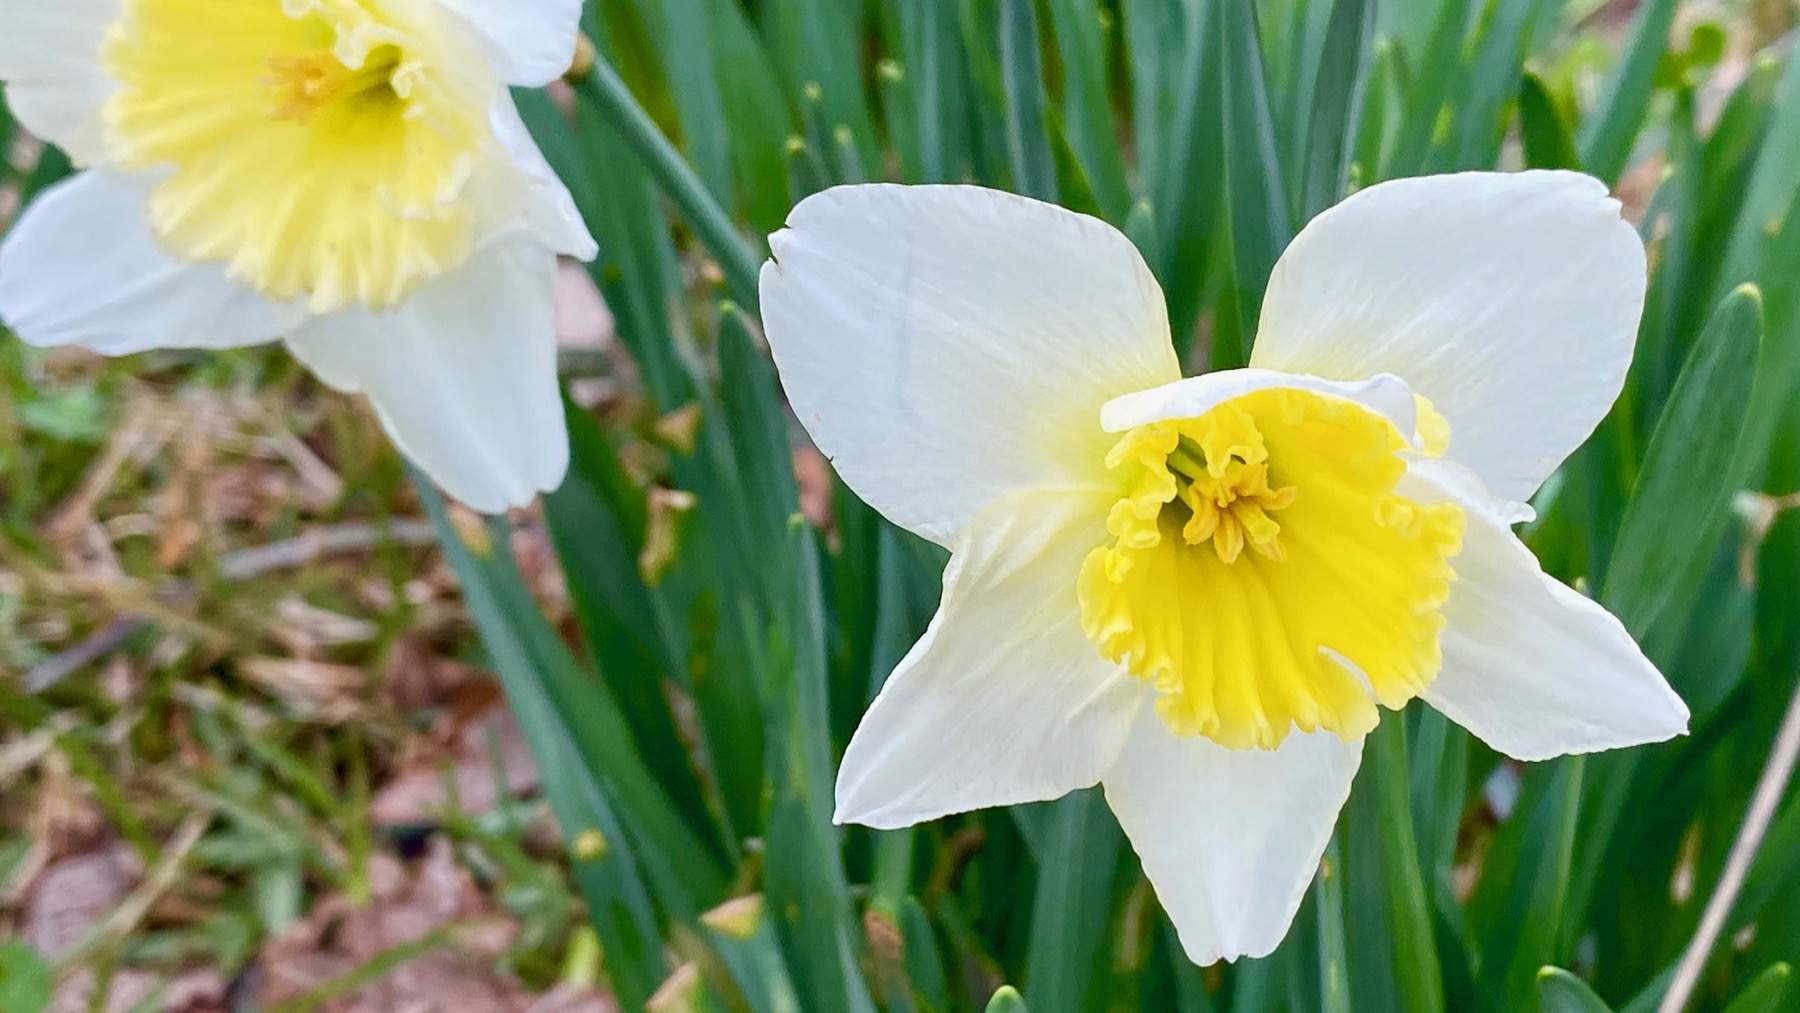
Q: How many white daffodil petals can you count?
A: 11